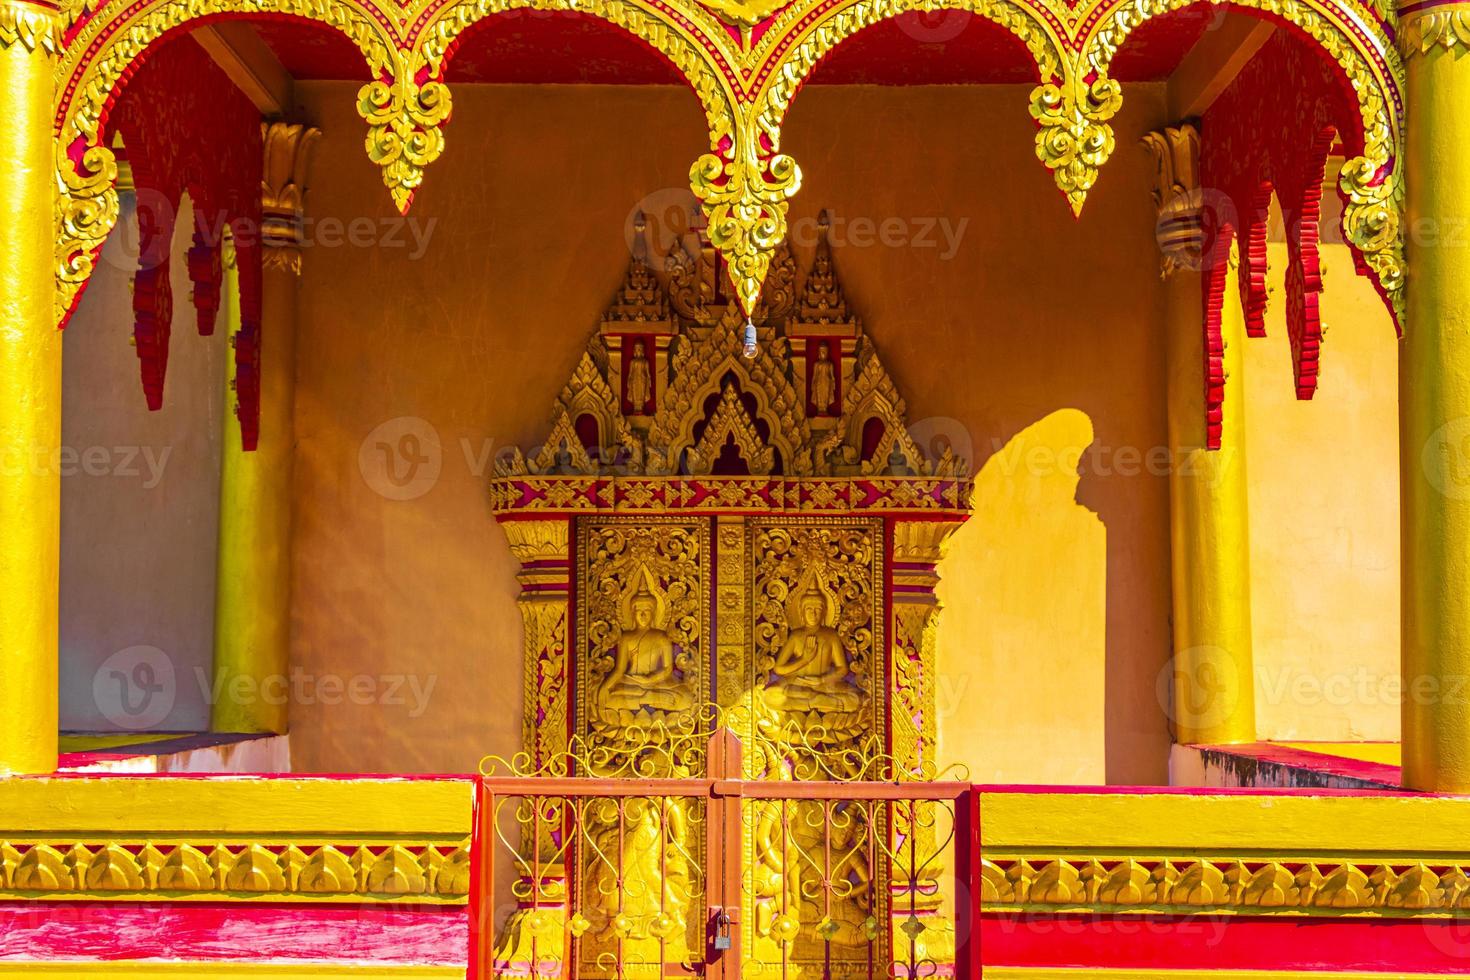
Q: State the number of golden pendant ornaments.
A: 3